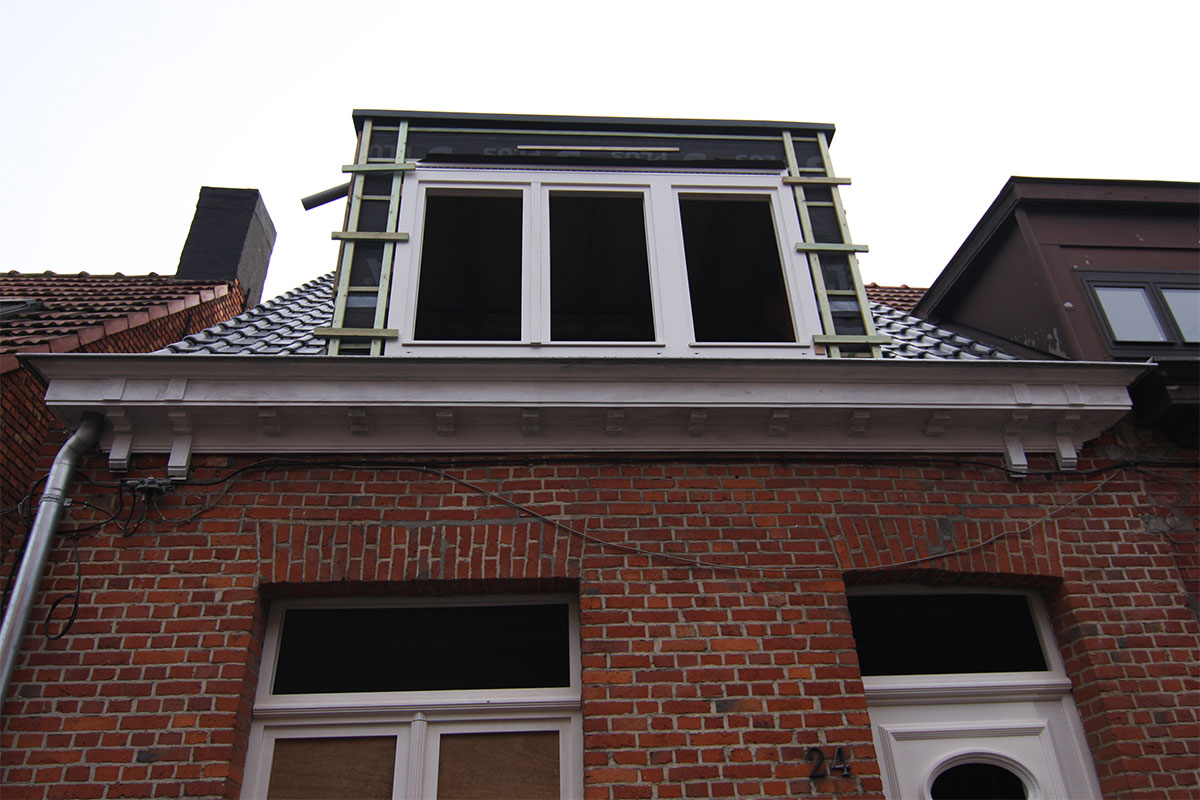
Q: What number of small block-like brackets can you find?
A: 9